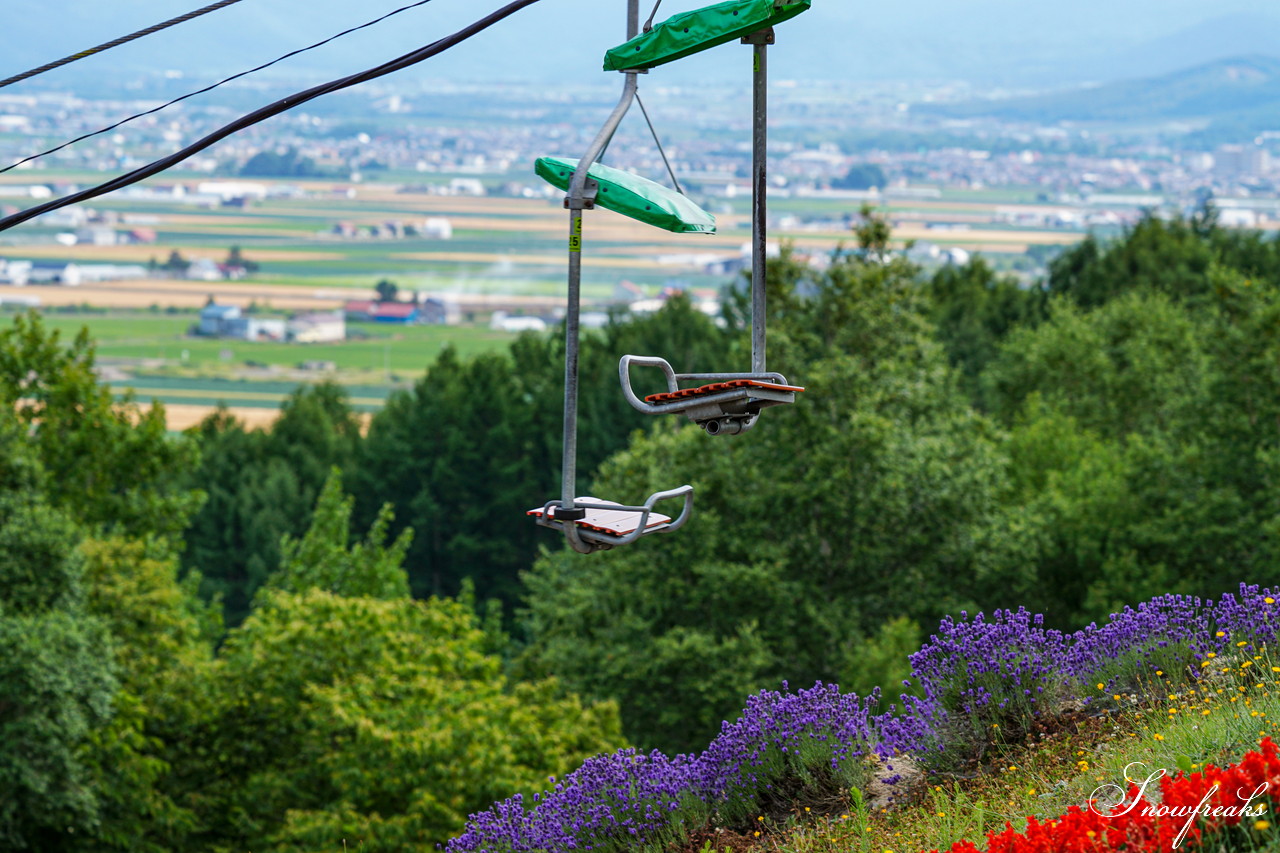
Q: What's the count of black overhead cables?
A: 3